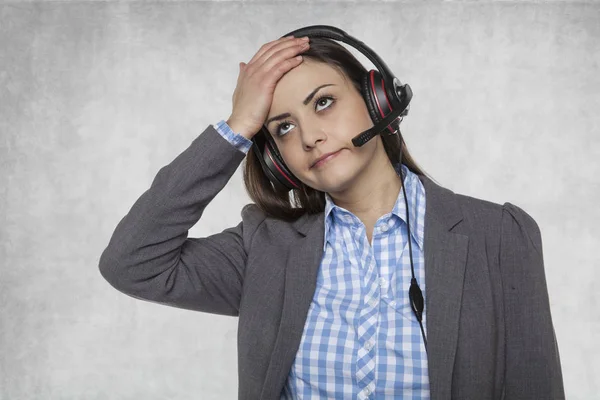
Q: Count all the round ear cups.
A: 2